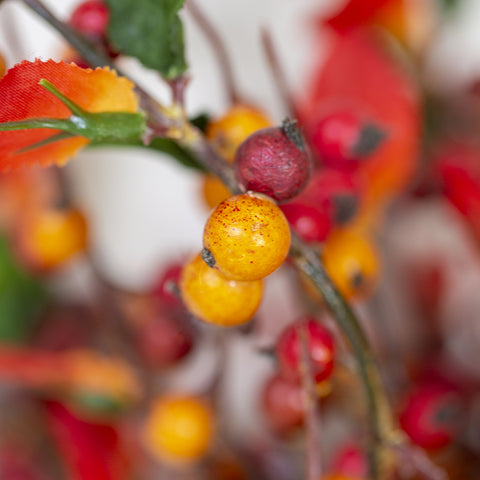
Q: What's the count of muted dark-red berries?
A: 1